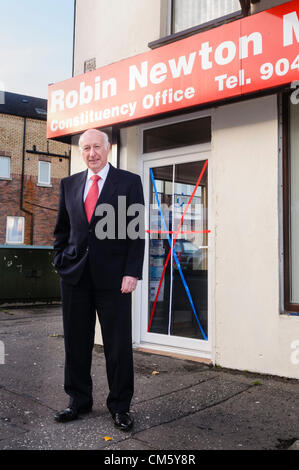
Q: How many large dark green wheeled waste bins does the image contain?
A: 0